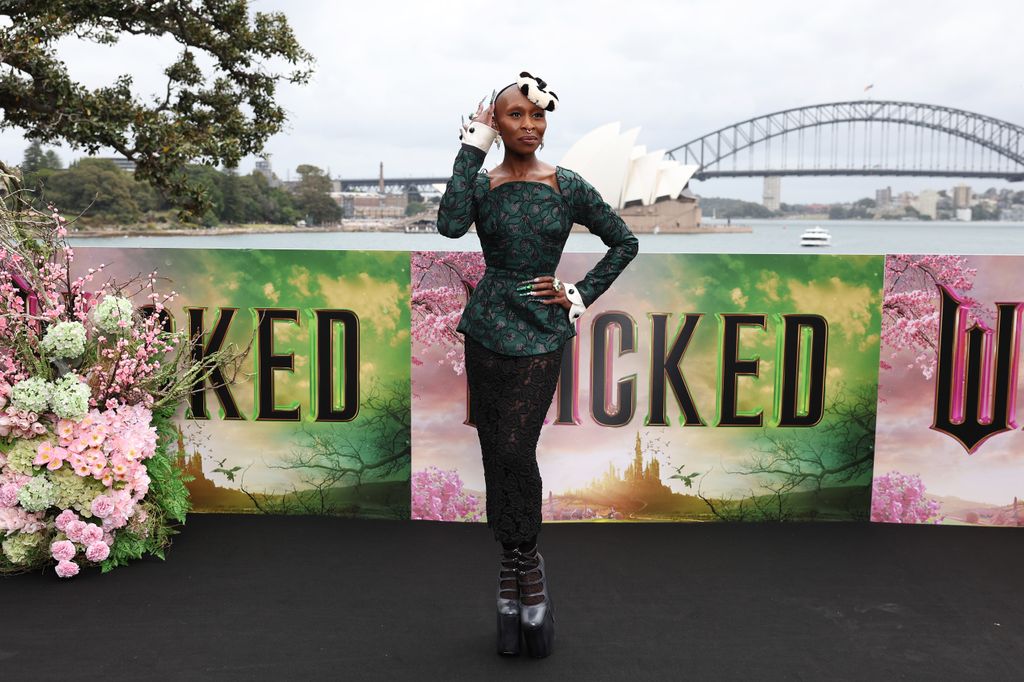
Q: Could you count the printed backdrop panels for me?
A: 3